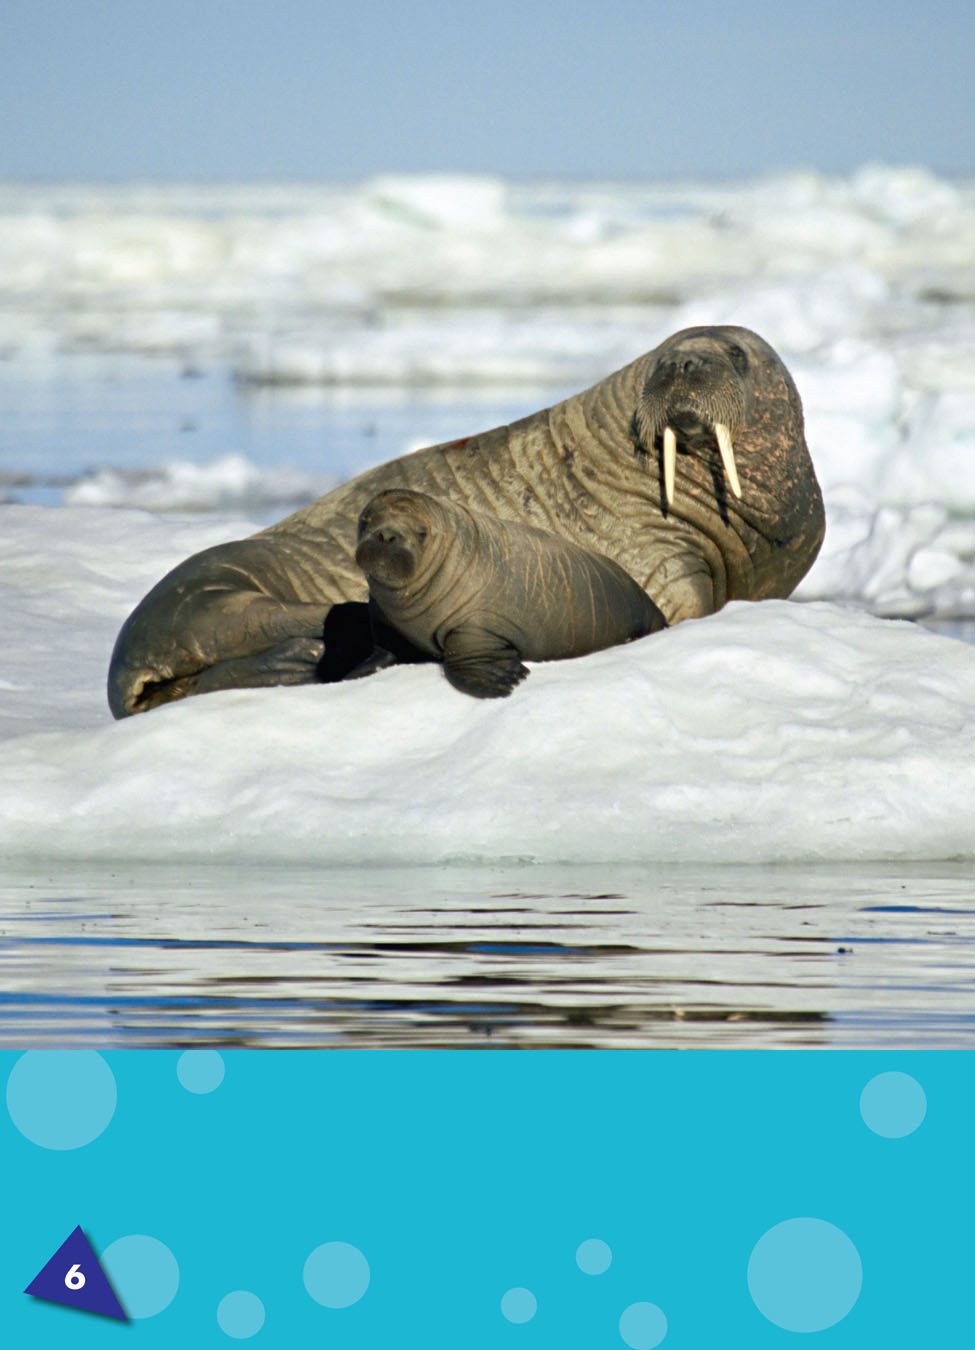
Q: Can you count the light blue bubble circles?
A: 10